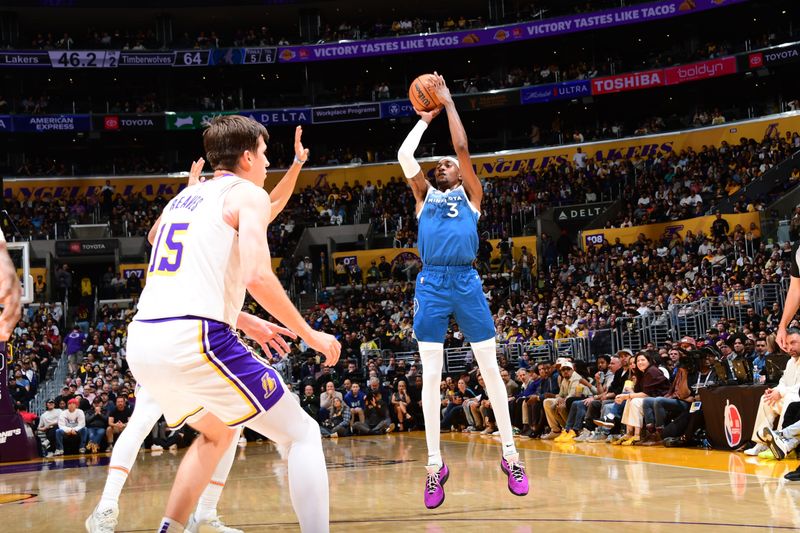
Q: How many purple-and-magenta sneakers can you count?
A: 2